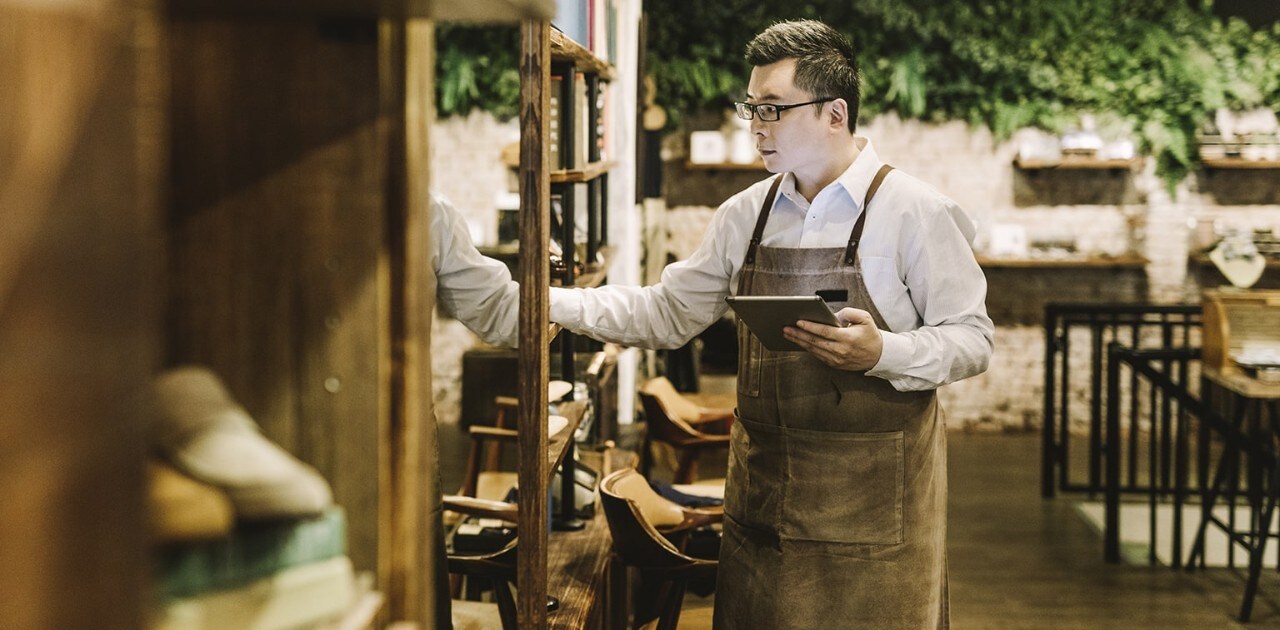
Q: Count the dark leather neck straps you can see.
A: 2